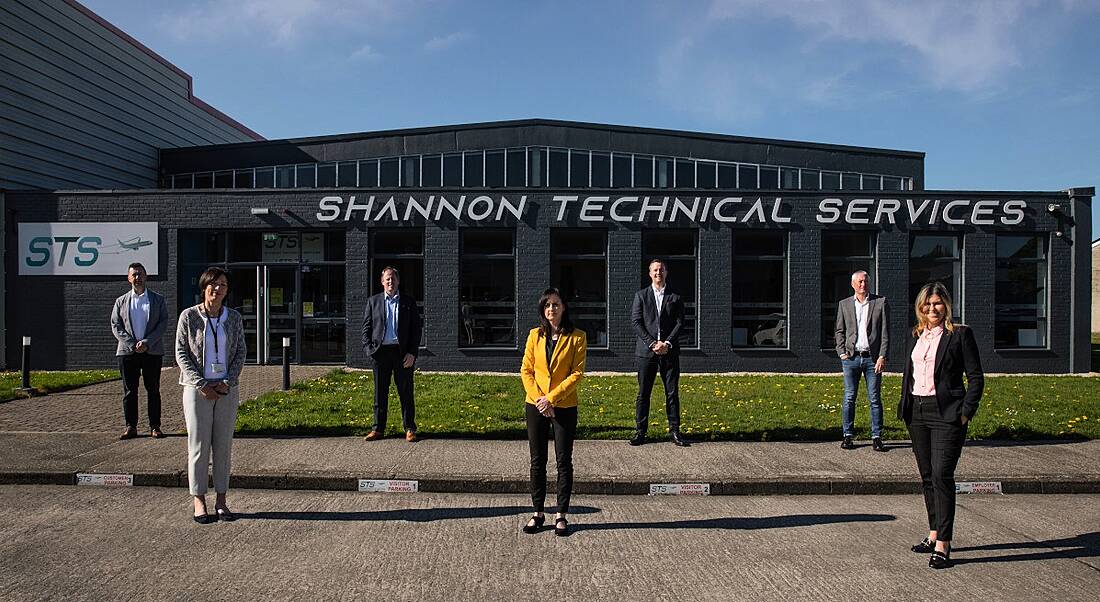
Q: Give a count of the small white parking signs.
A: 4